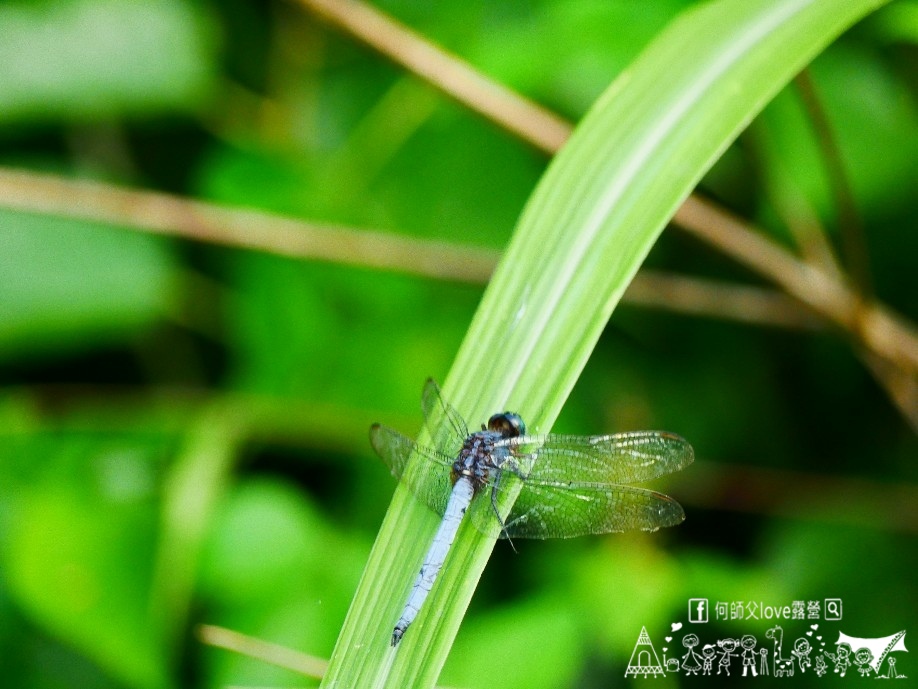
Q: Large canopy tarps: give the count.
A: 1